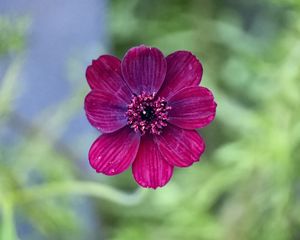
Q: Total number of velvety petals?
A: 8